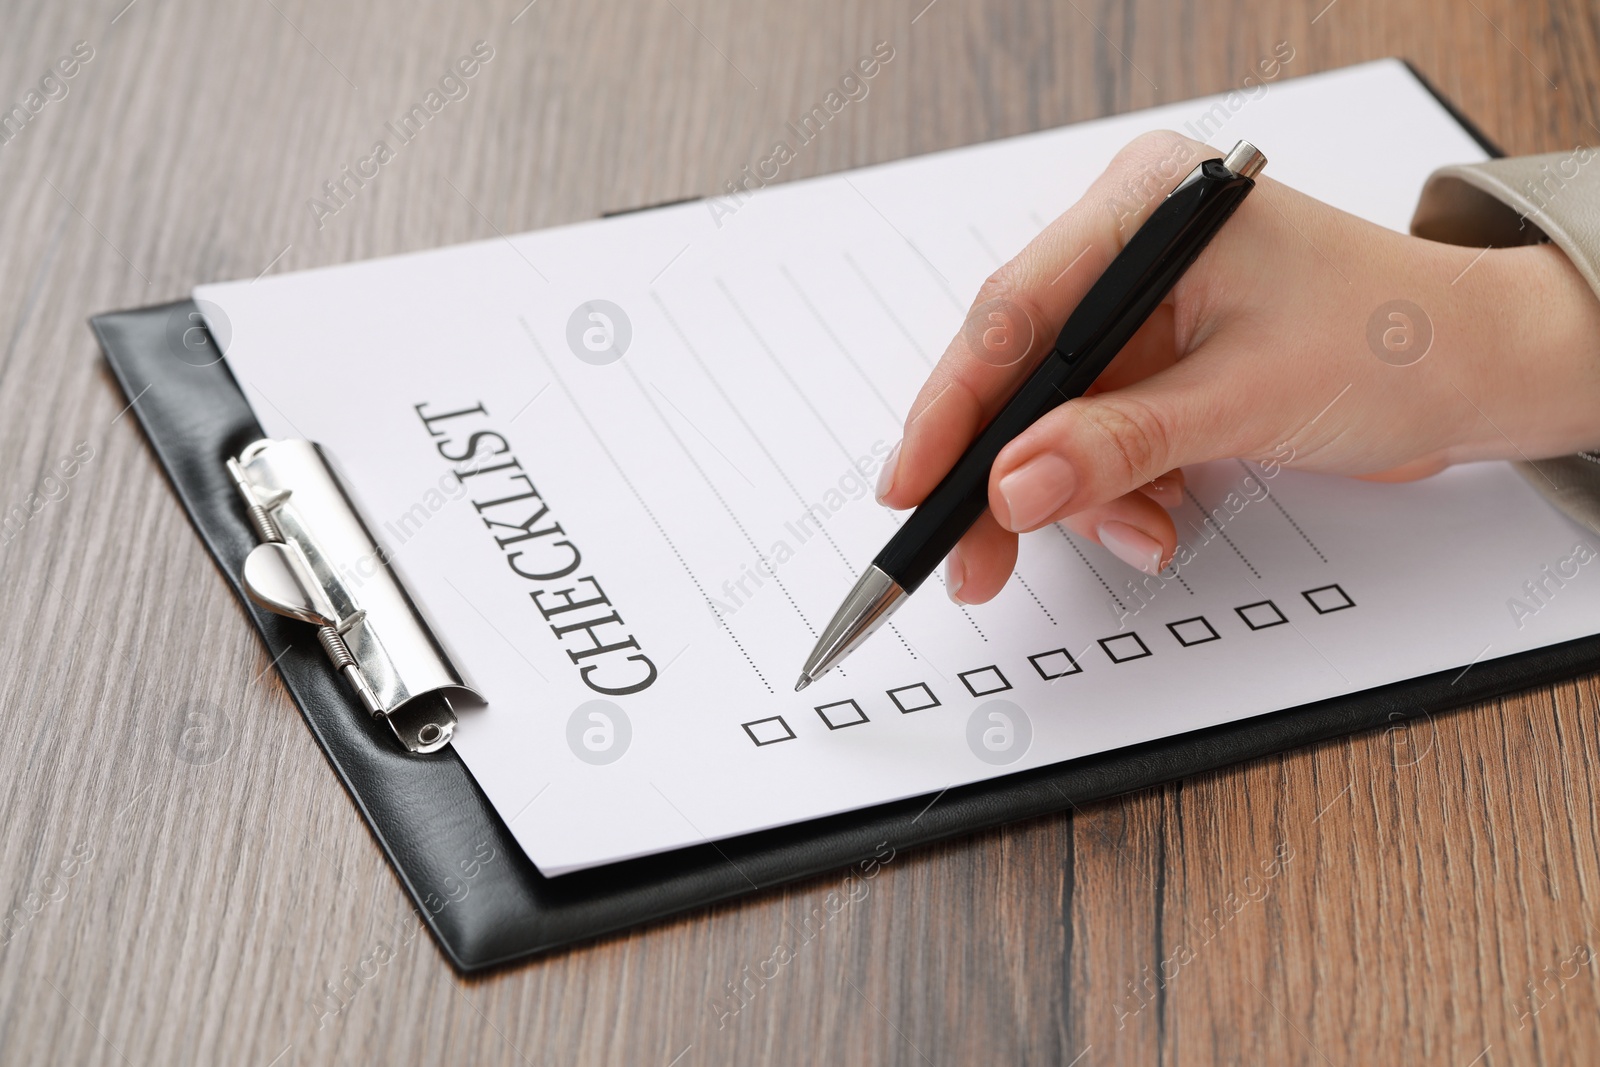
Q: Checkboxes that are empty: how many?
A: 9